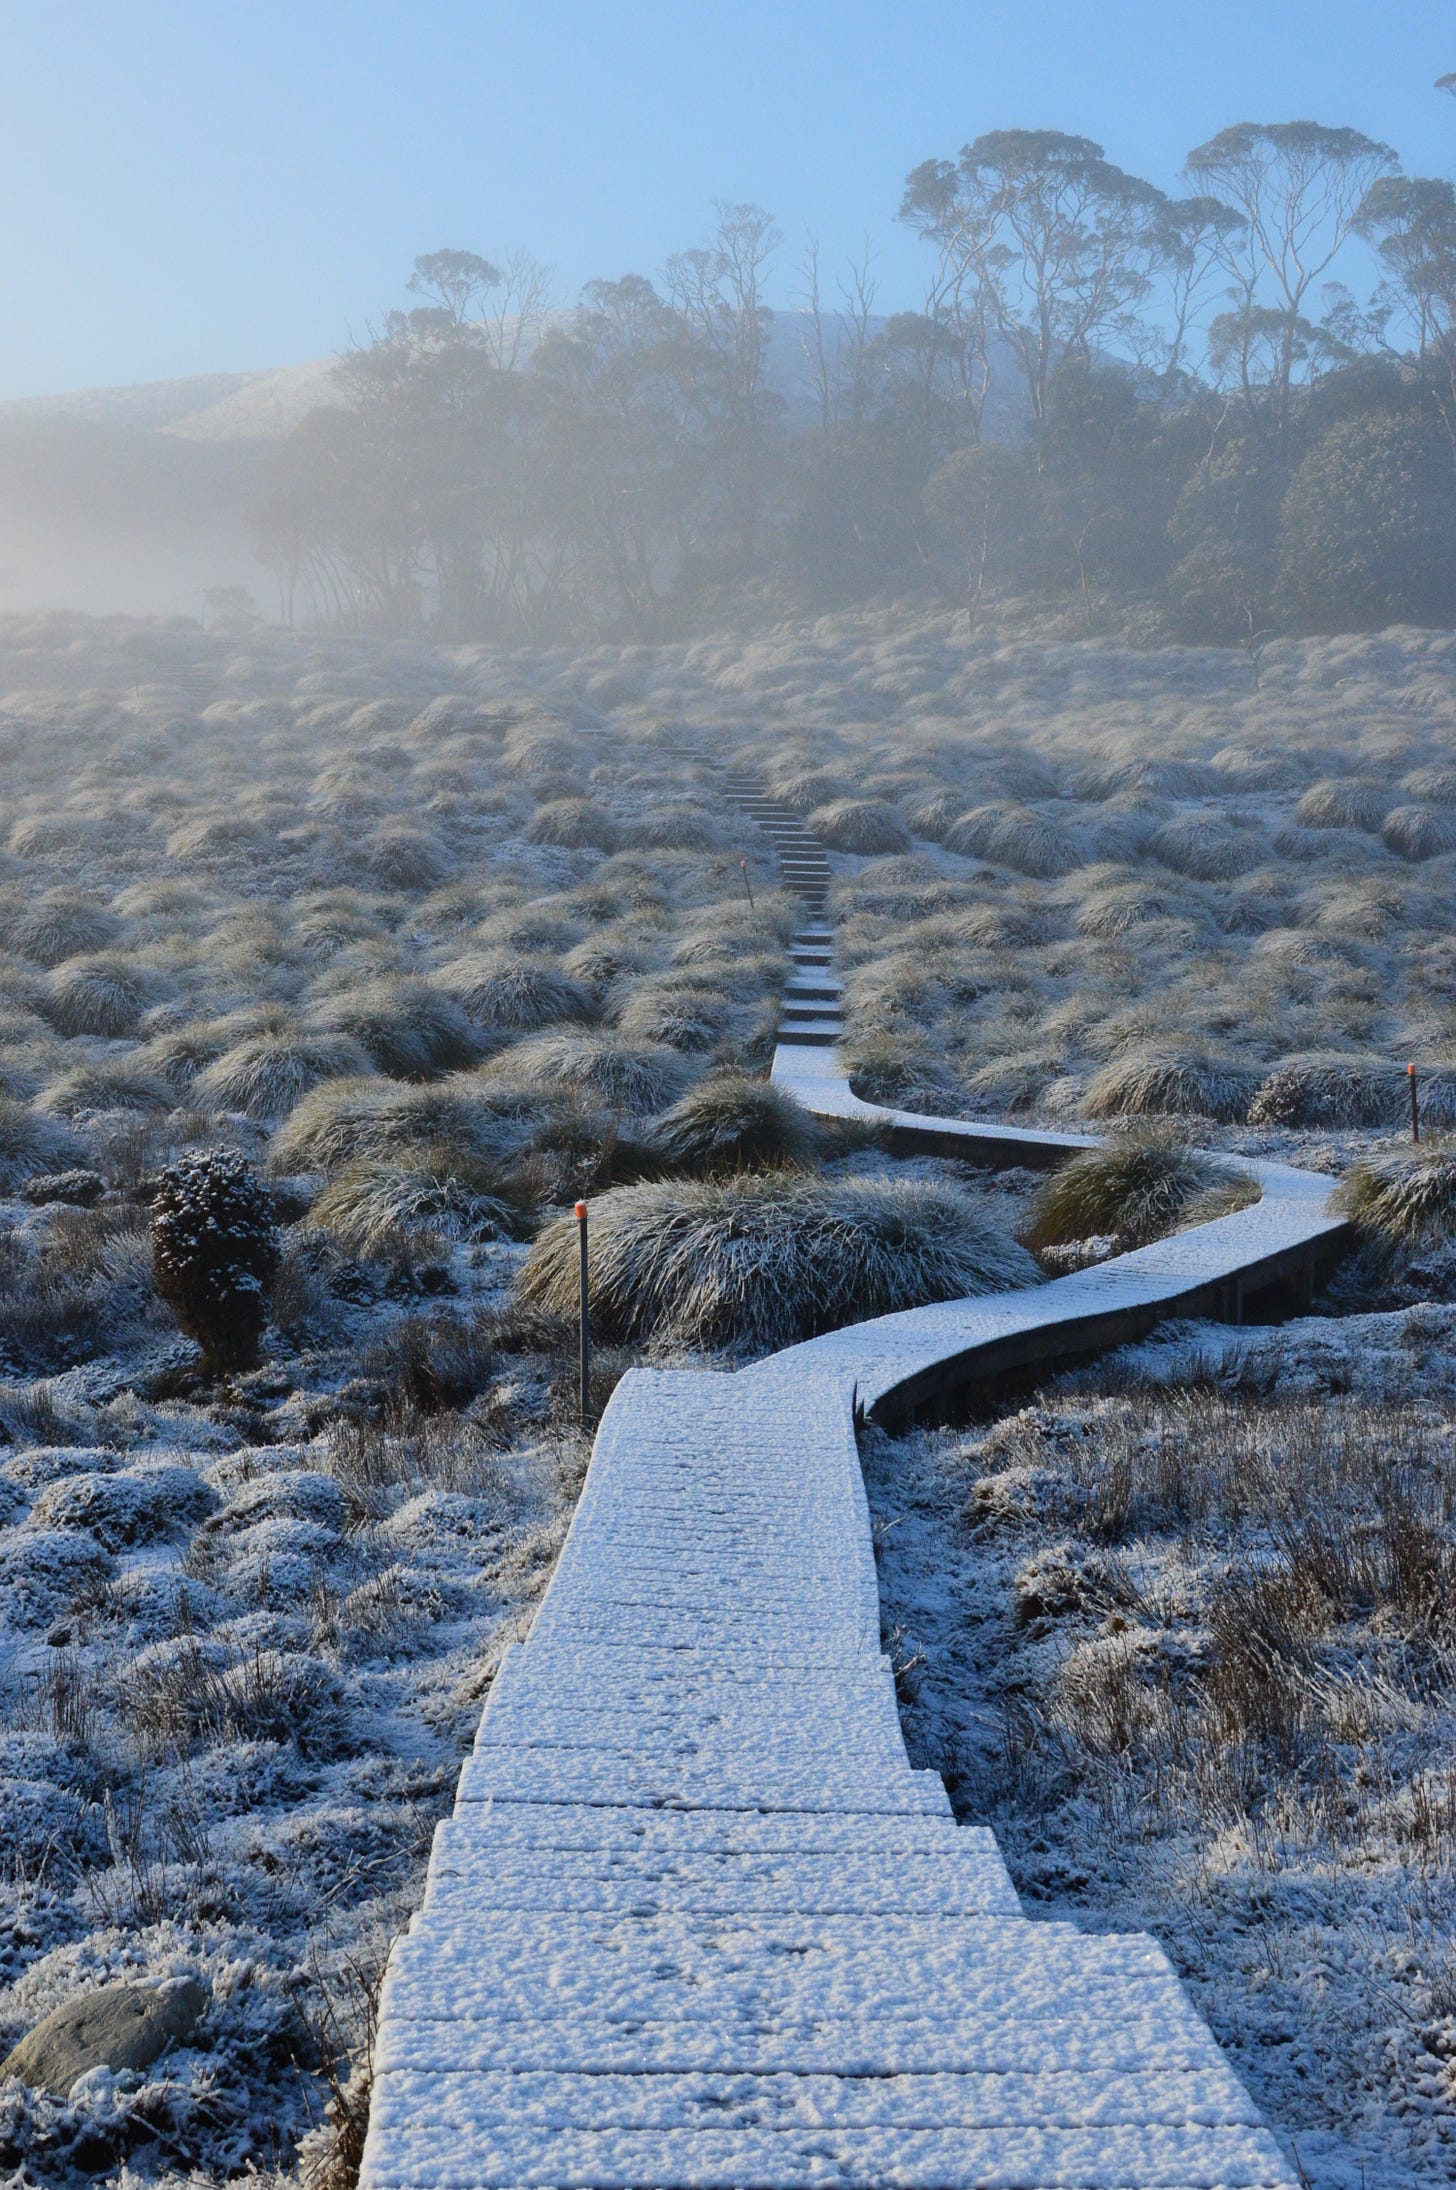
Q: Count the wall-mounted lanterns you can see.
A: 0